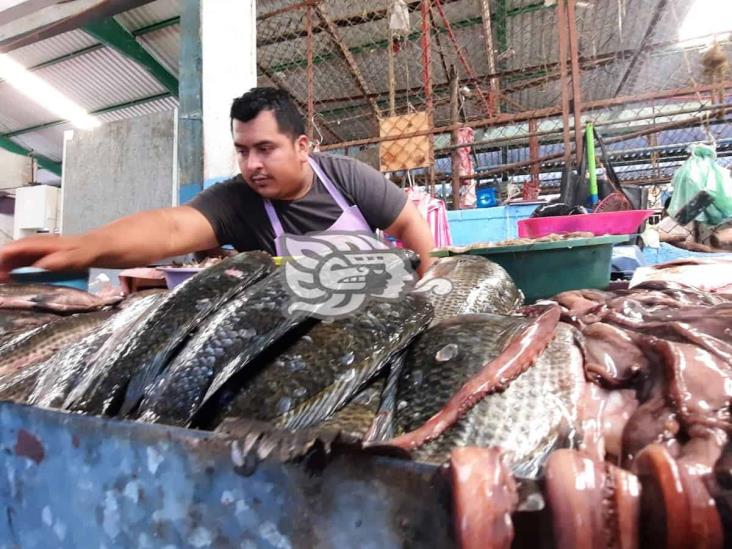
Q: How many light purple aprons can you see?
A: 1